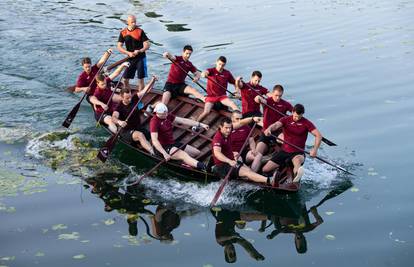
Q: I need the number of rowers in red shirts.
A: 11